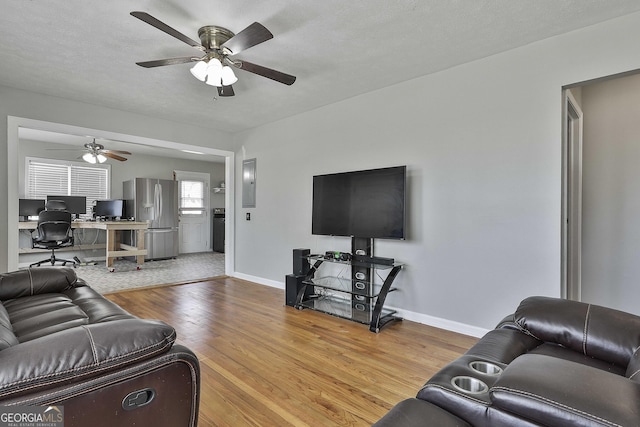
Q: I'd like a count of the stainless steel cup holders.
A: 2